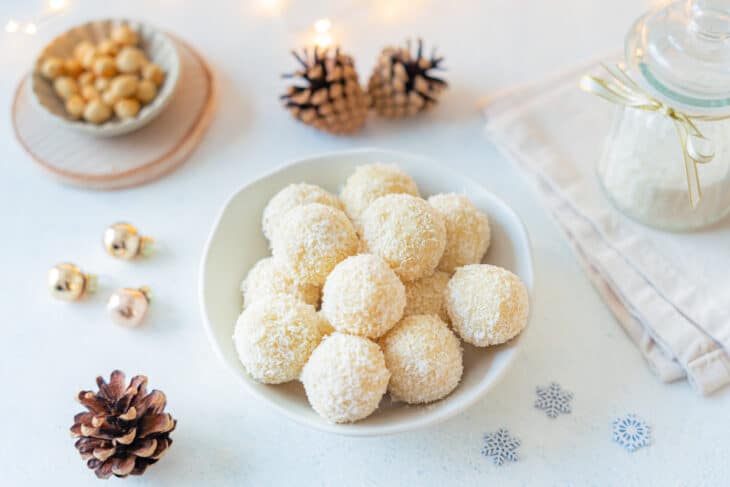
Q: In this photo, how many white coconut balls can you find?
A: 12